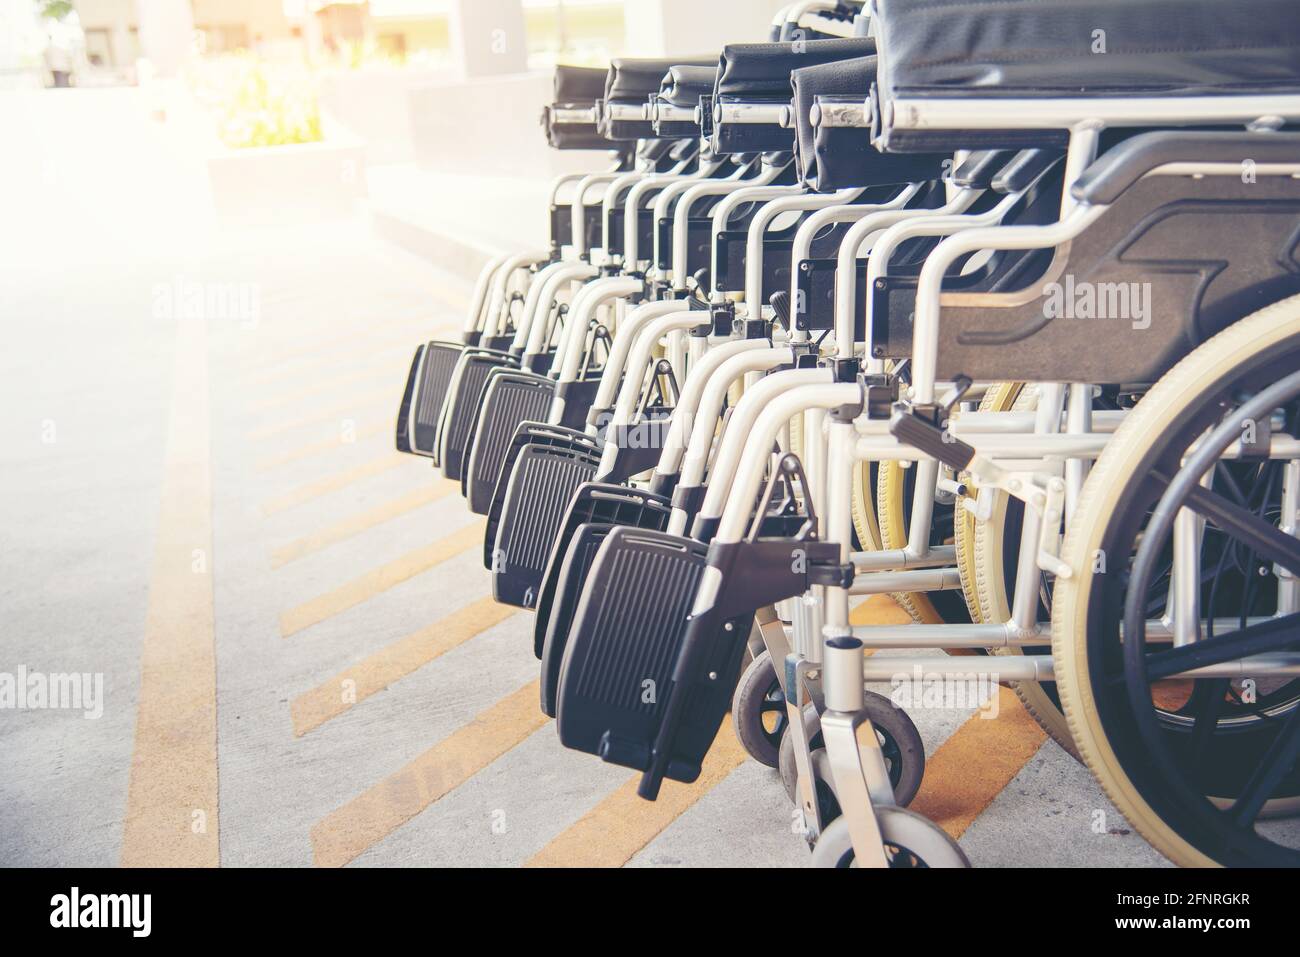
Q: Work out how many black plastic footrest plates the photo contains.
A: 11